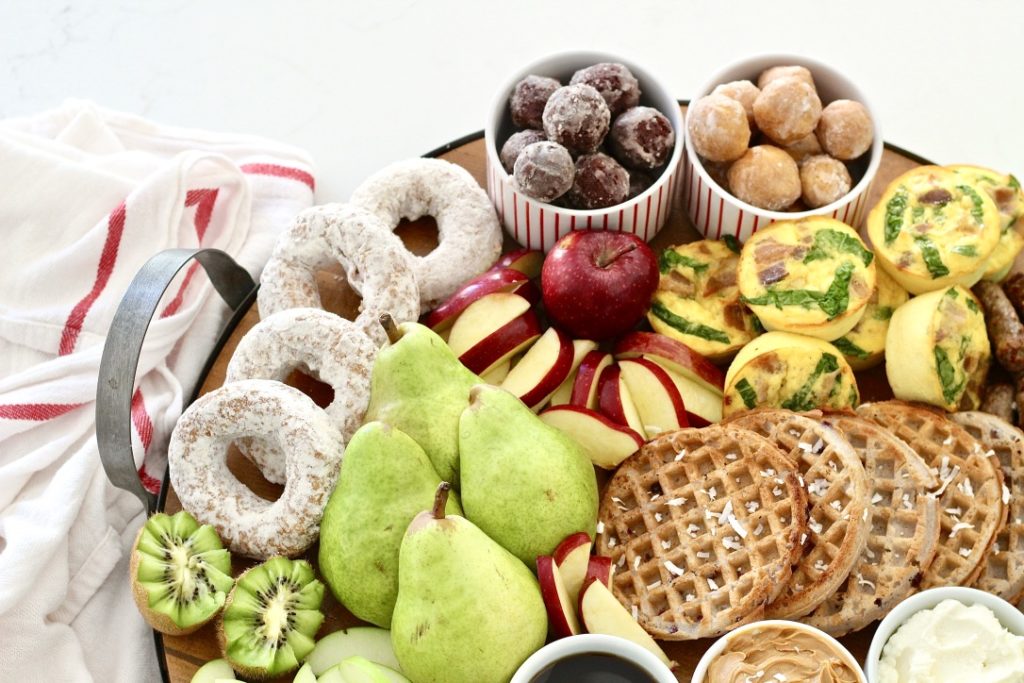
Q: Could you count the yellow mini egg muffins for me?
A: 7